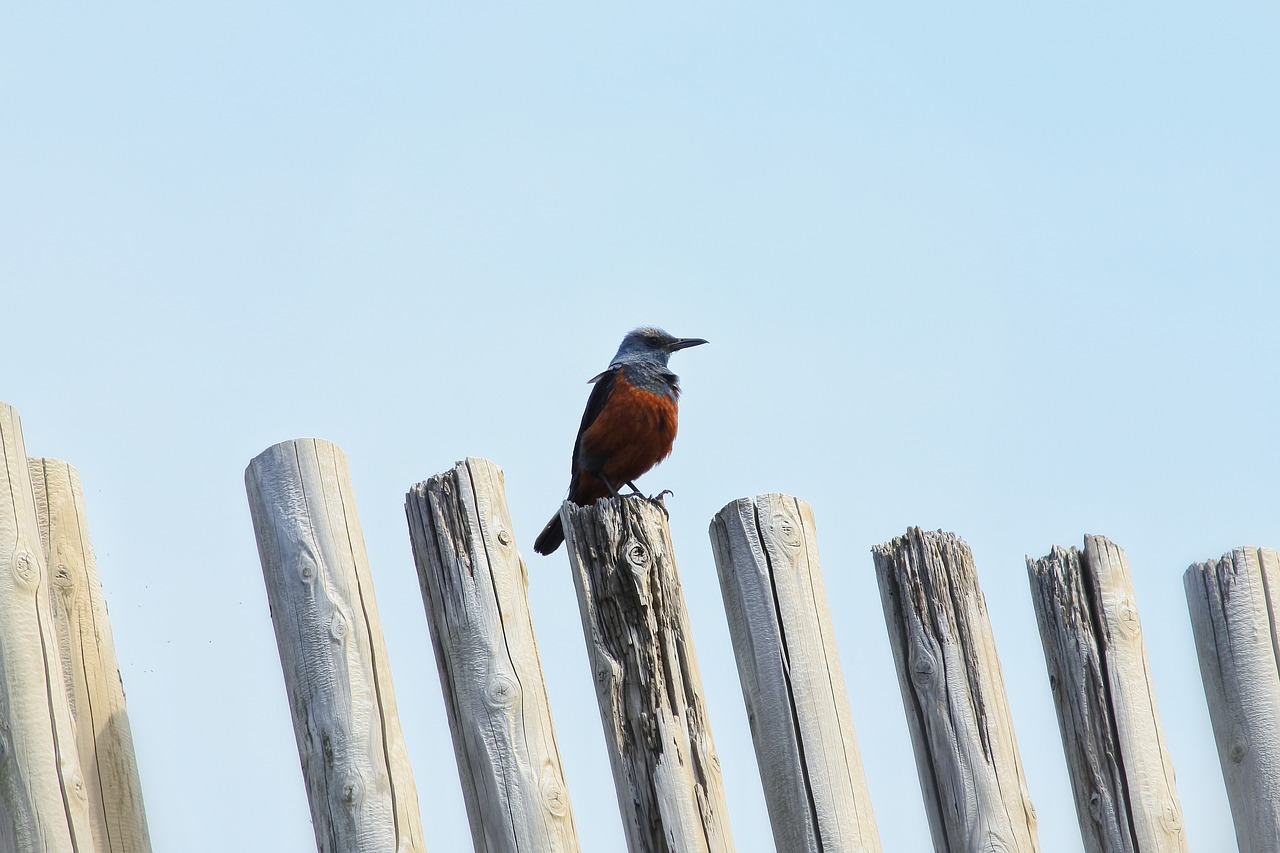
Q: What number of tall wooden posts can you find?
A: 9